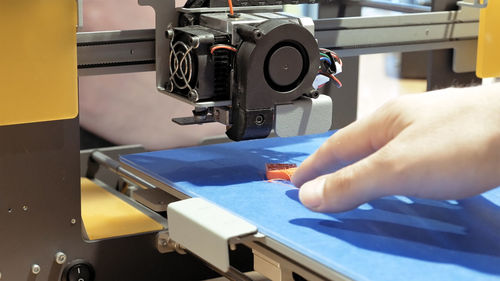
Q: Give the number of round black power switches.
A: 1